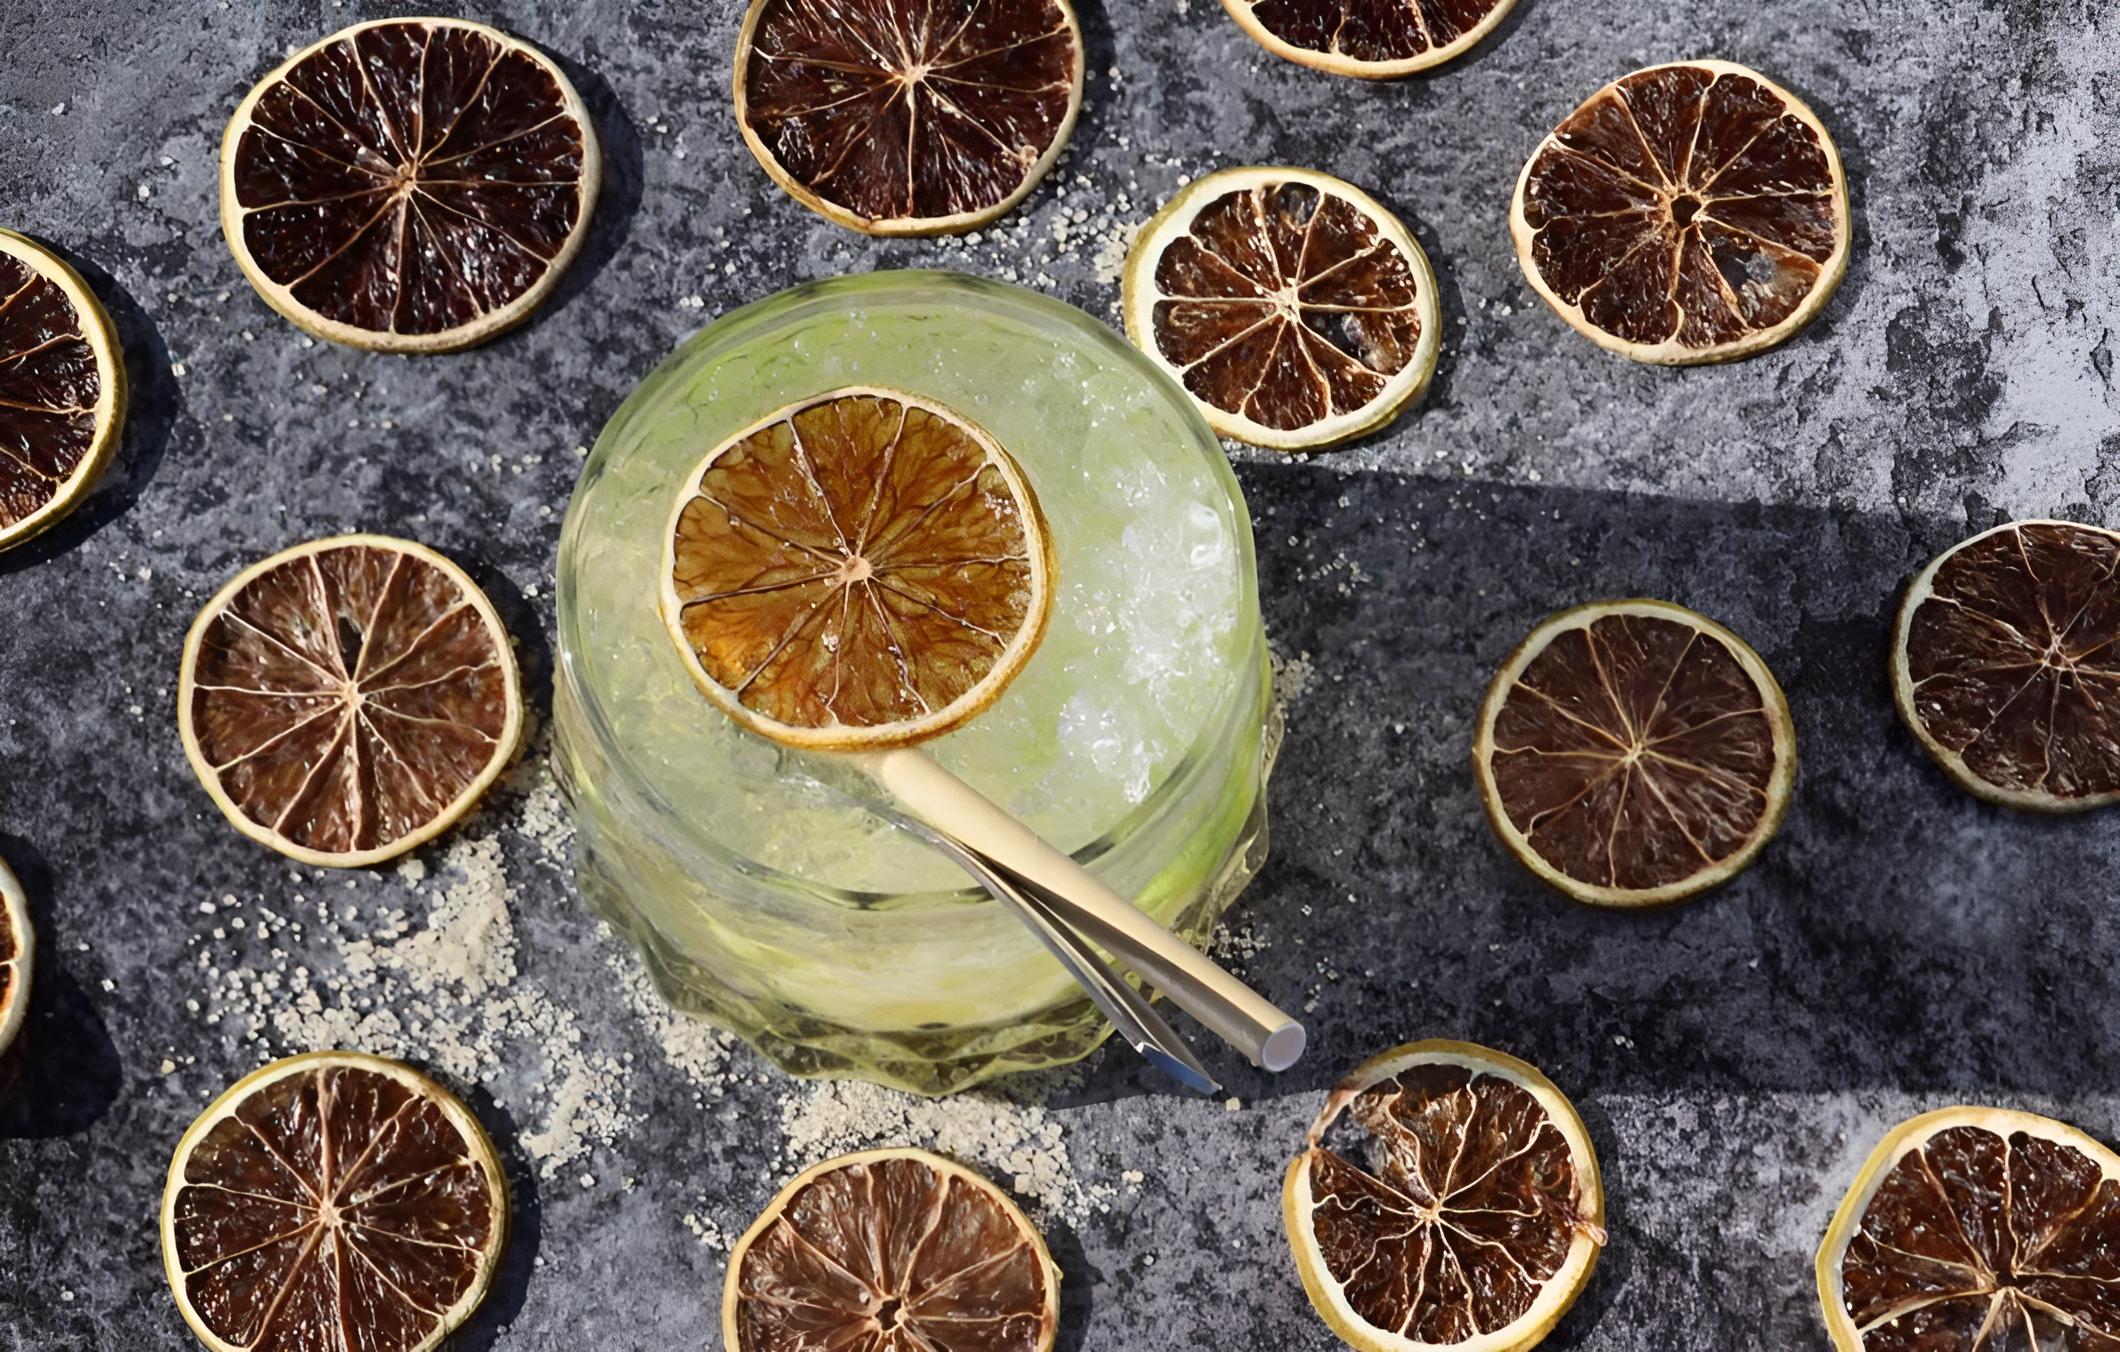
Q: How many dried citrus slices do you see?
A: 15